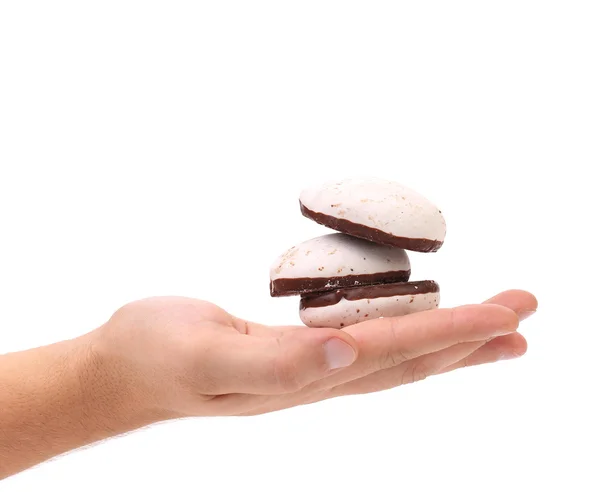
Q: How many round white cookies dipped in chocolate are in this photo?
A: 3